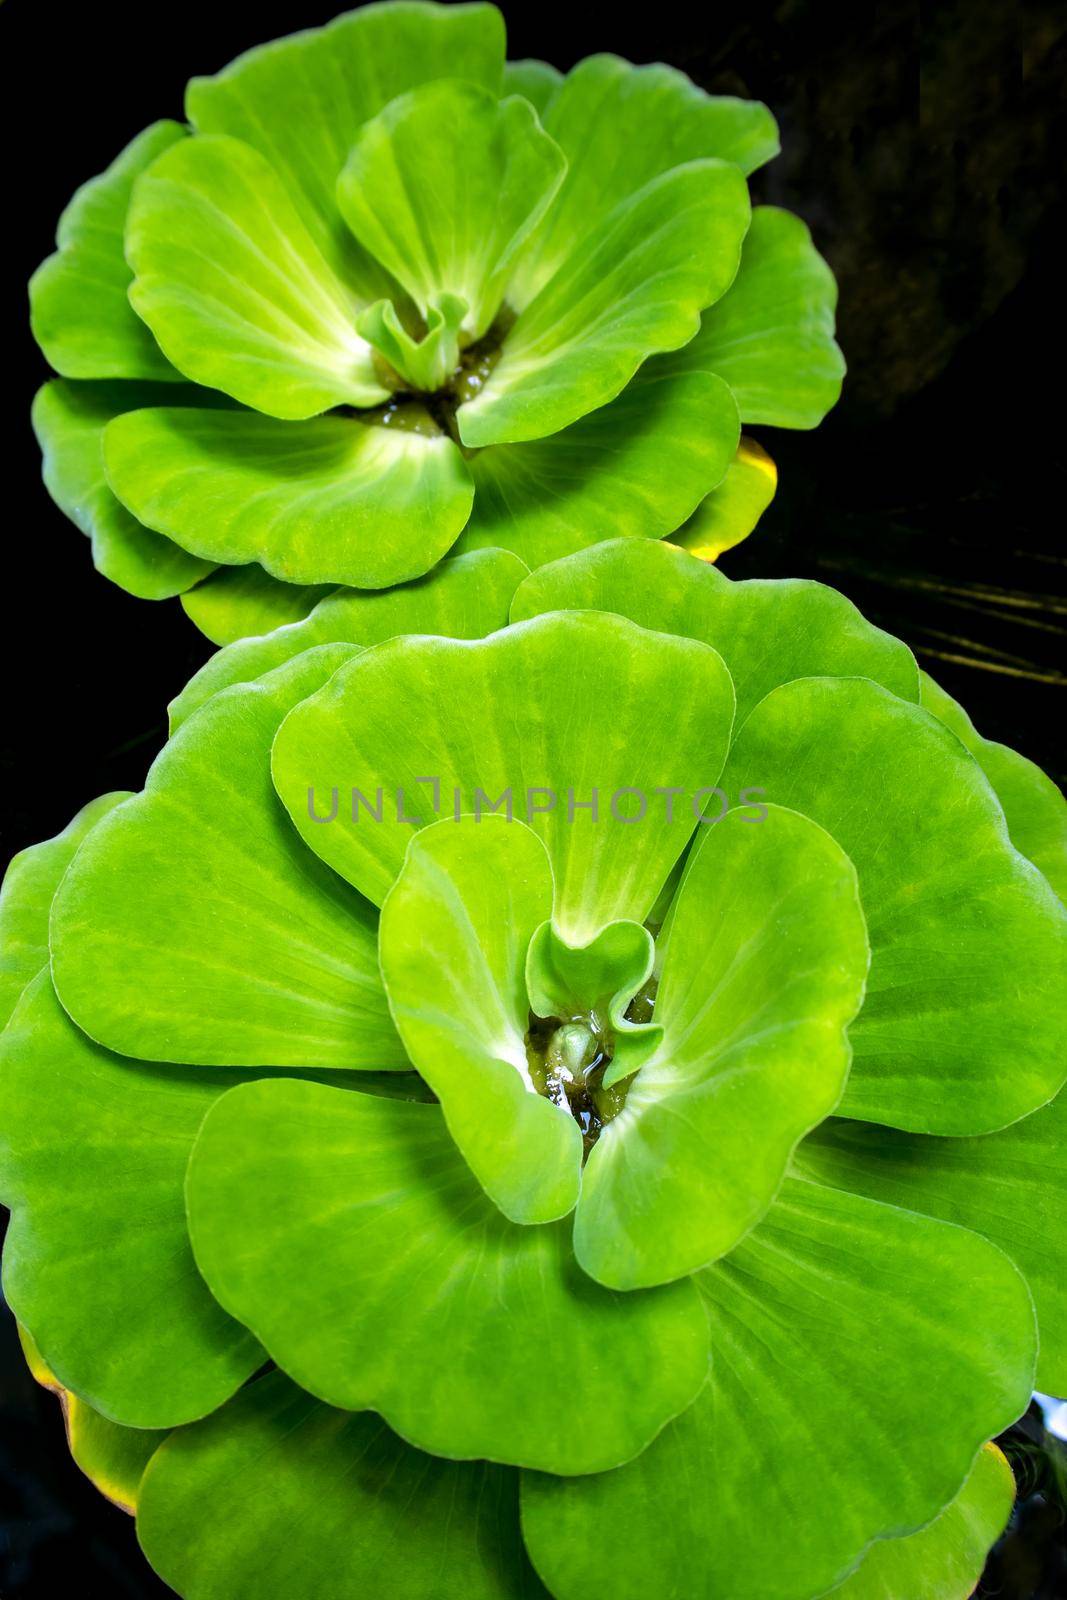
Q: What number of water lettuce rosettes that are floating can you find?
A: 2